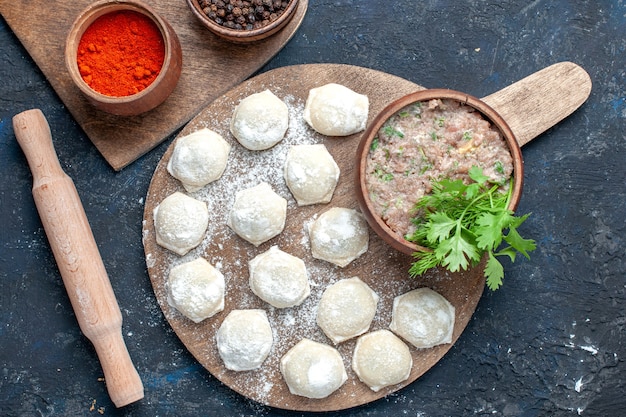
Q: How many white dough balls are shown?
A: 14